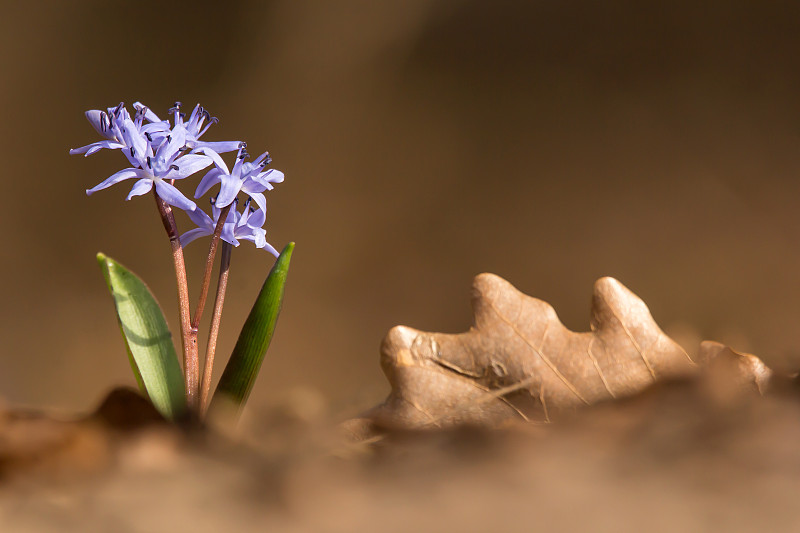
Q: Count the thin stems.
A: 3